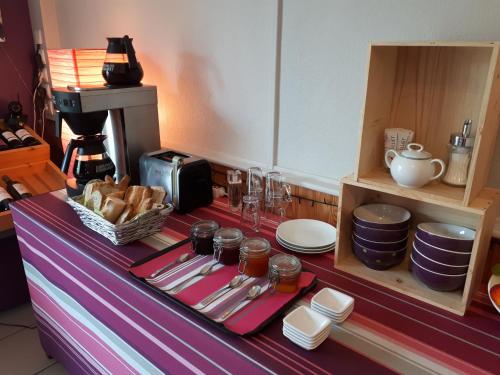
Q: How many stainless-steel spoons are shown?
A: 4